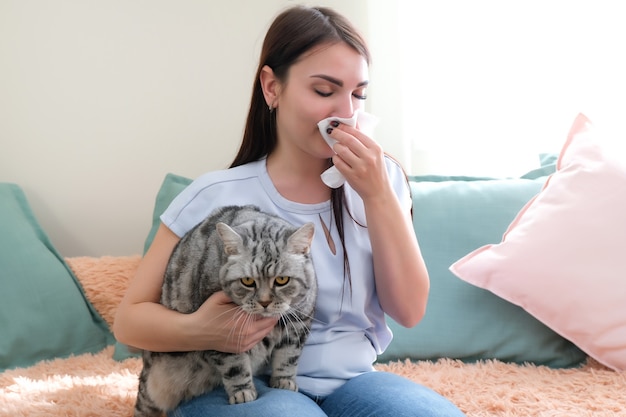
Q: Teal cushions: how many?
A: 3